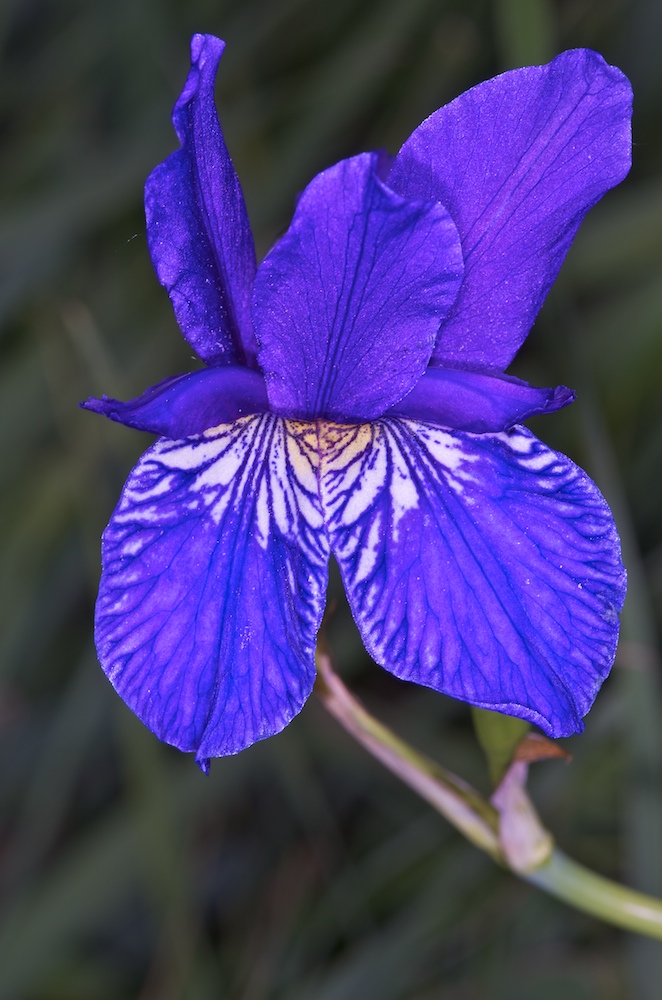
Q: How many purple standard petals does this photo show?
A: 3